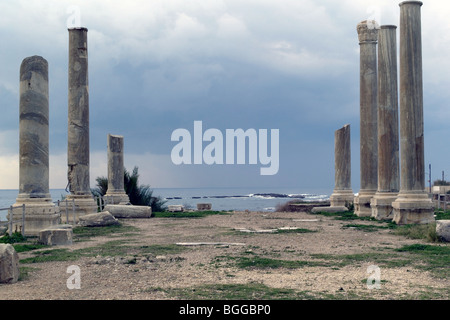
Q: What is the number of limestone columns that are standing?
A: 7